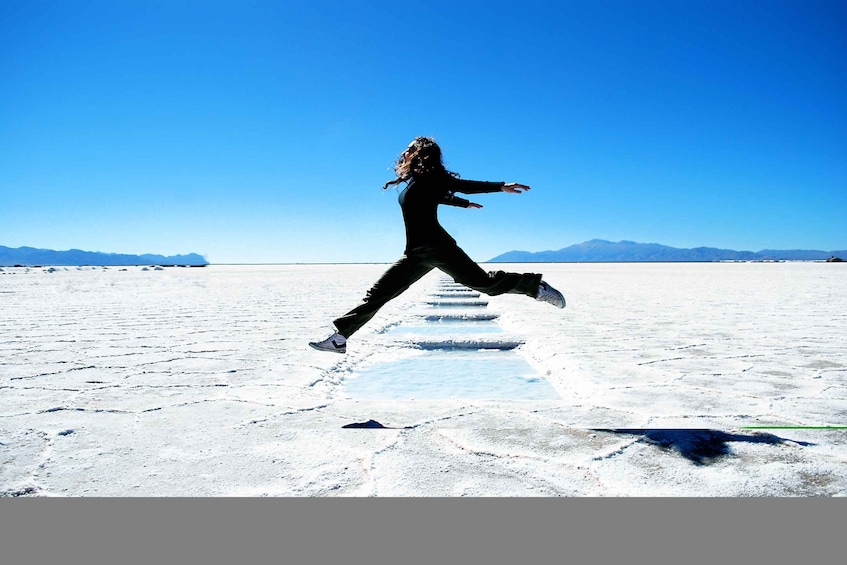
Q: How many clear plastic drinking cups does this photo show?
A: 0